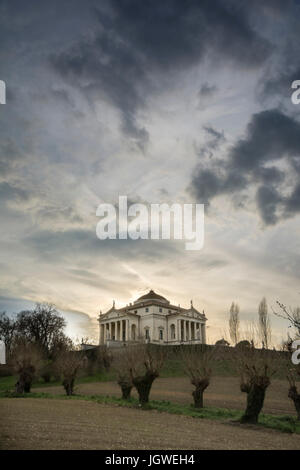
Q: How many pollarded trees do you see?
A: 7